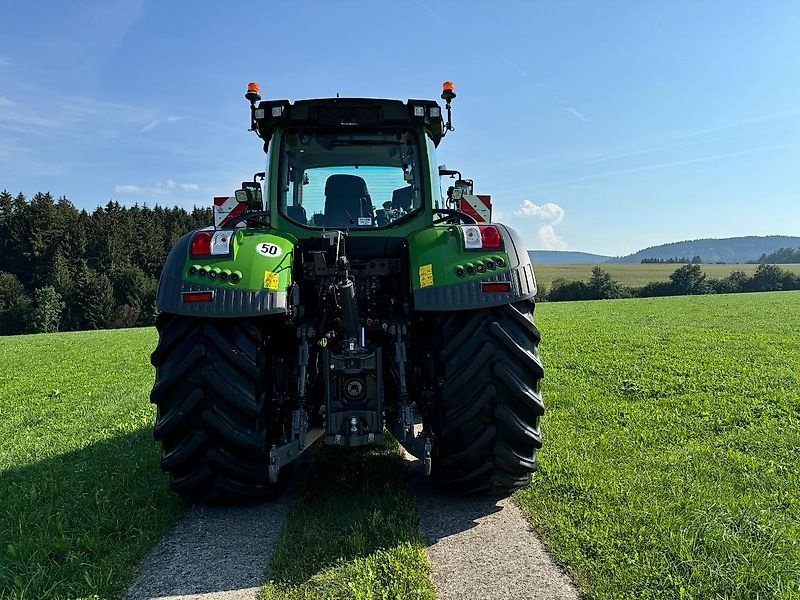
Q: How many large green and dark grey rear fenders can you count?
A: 2